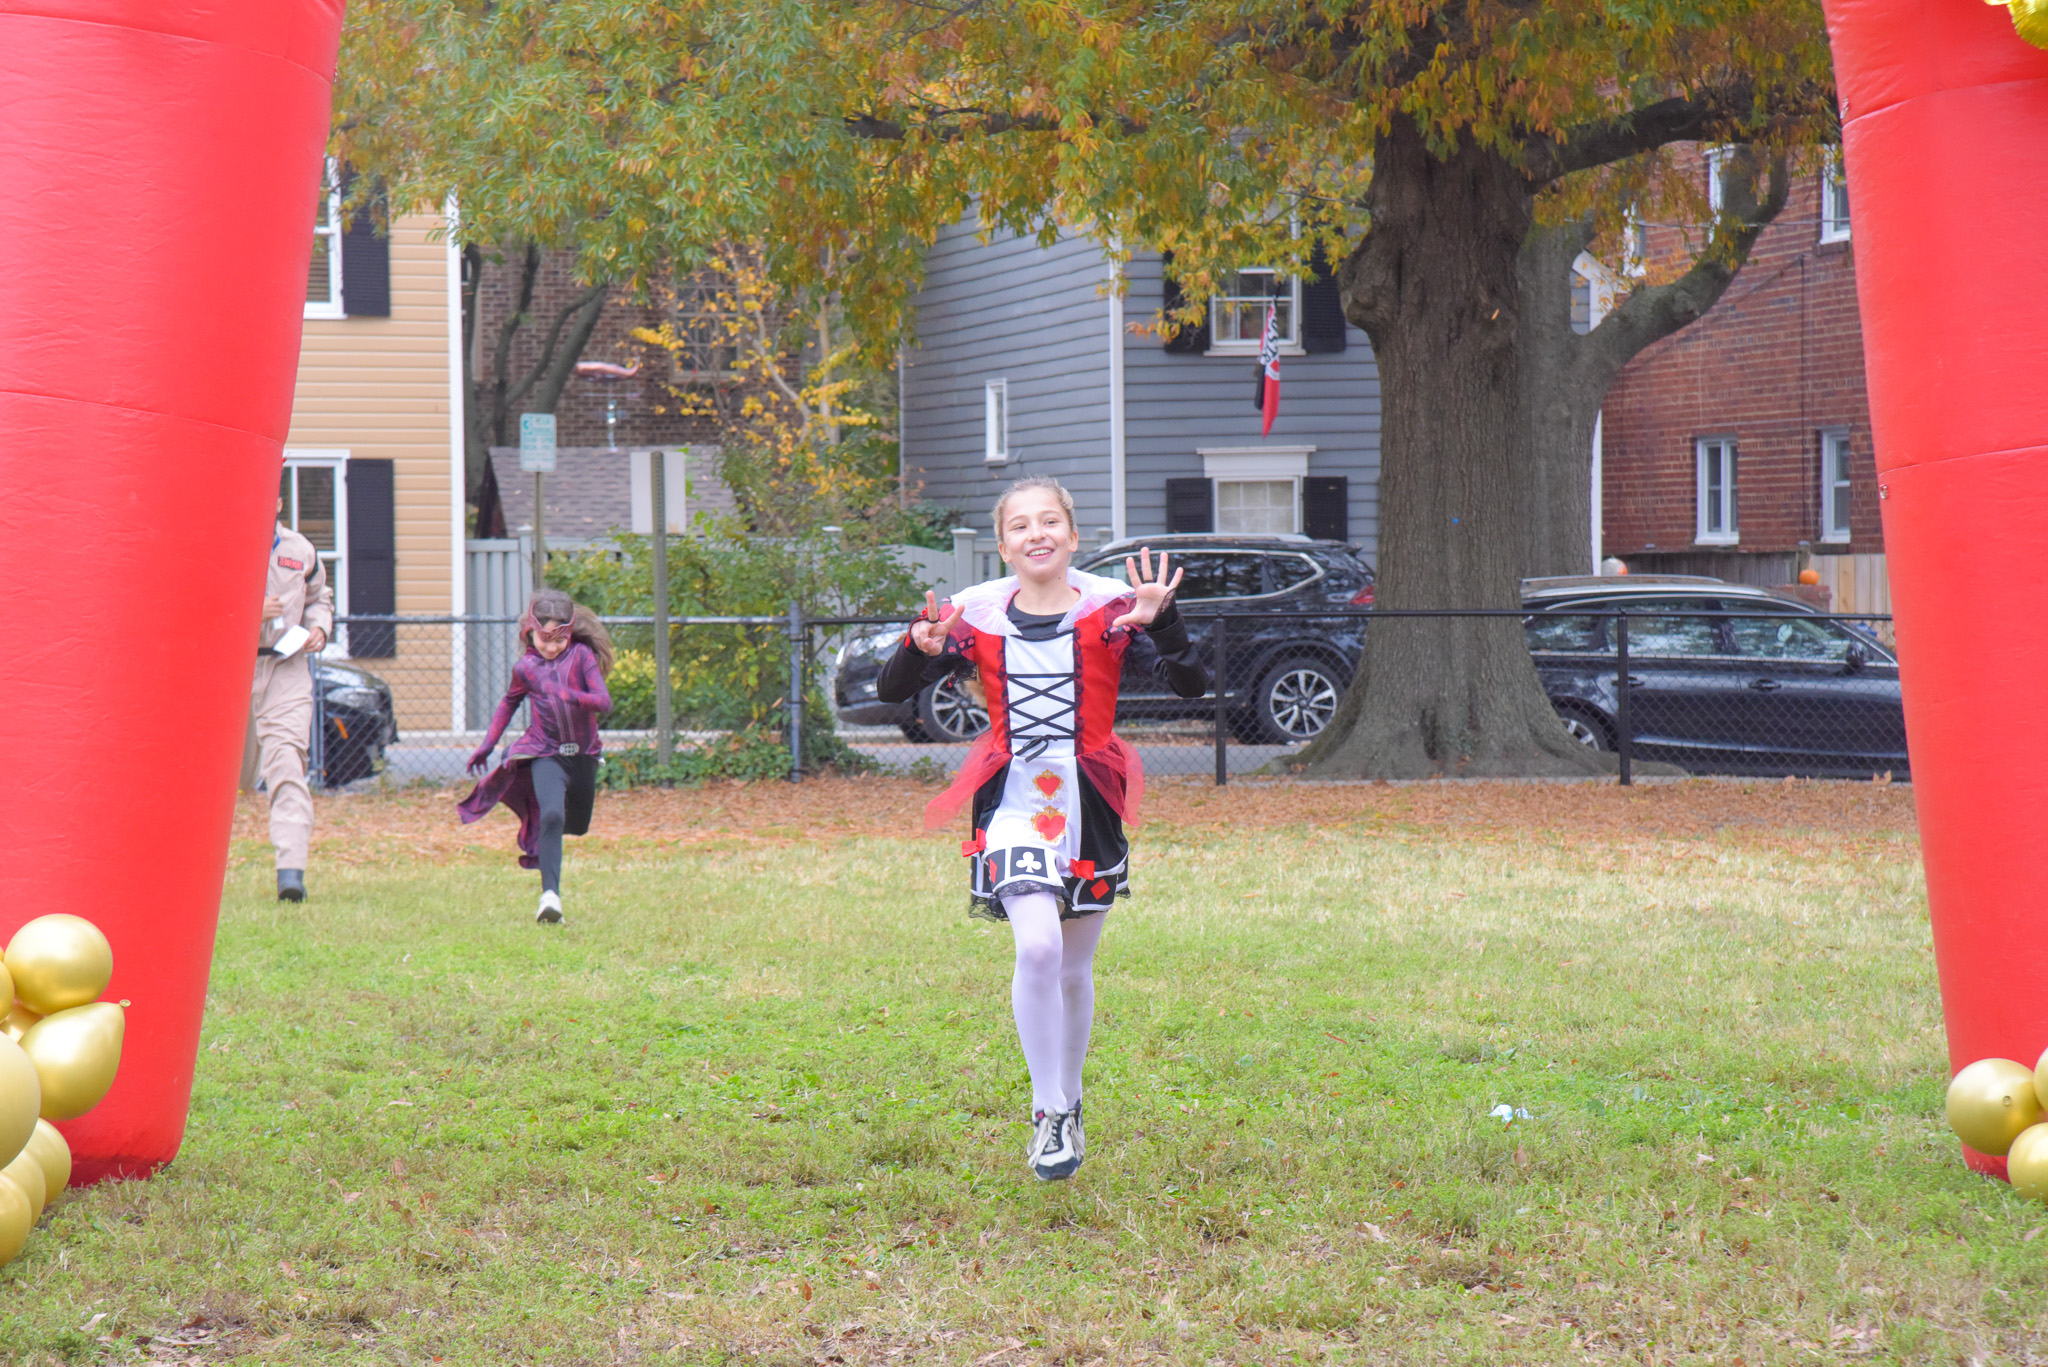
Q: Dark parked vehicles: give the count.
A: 3